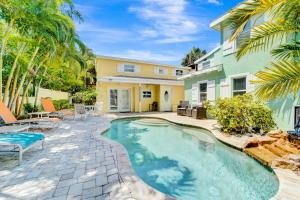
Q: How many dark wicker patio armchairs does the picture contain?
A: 2